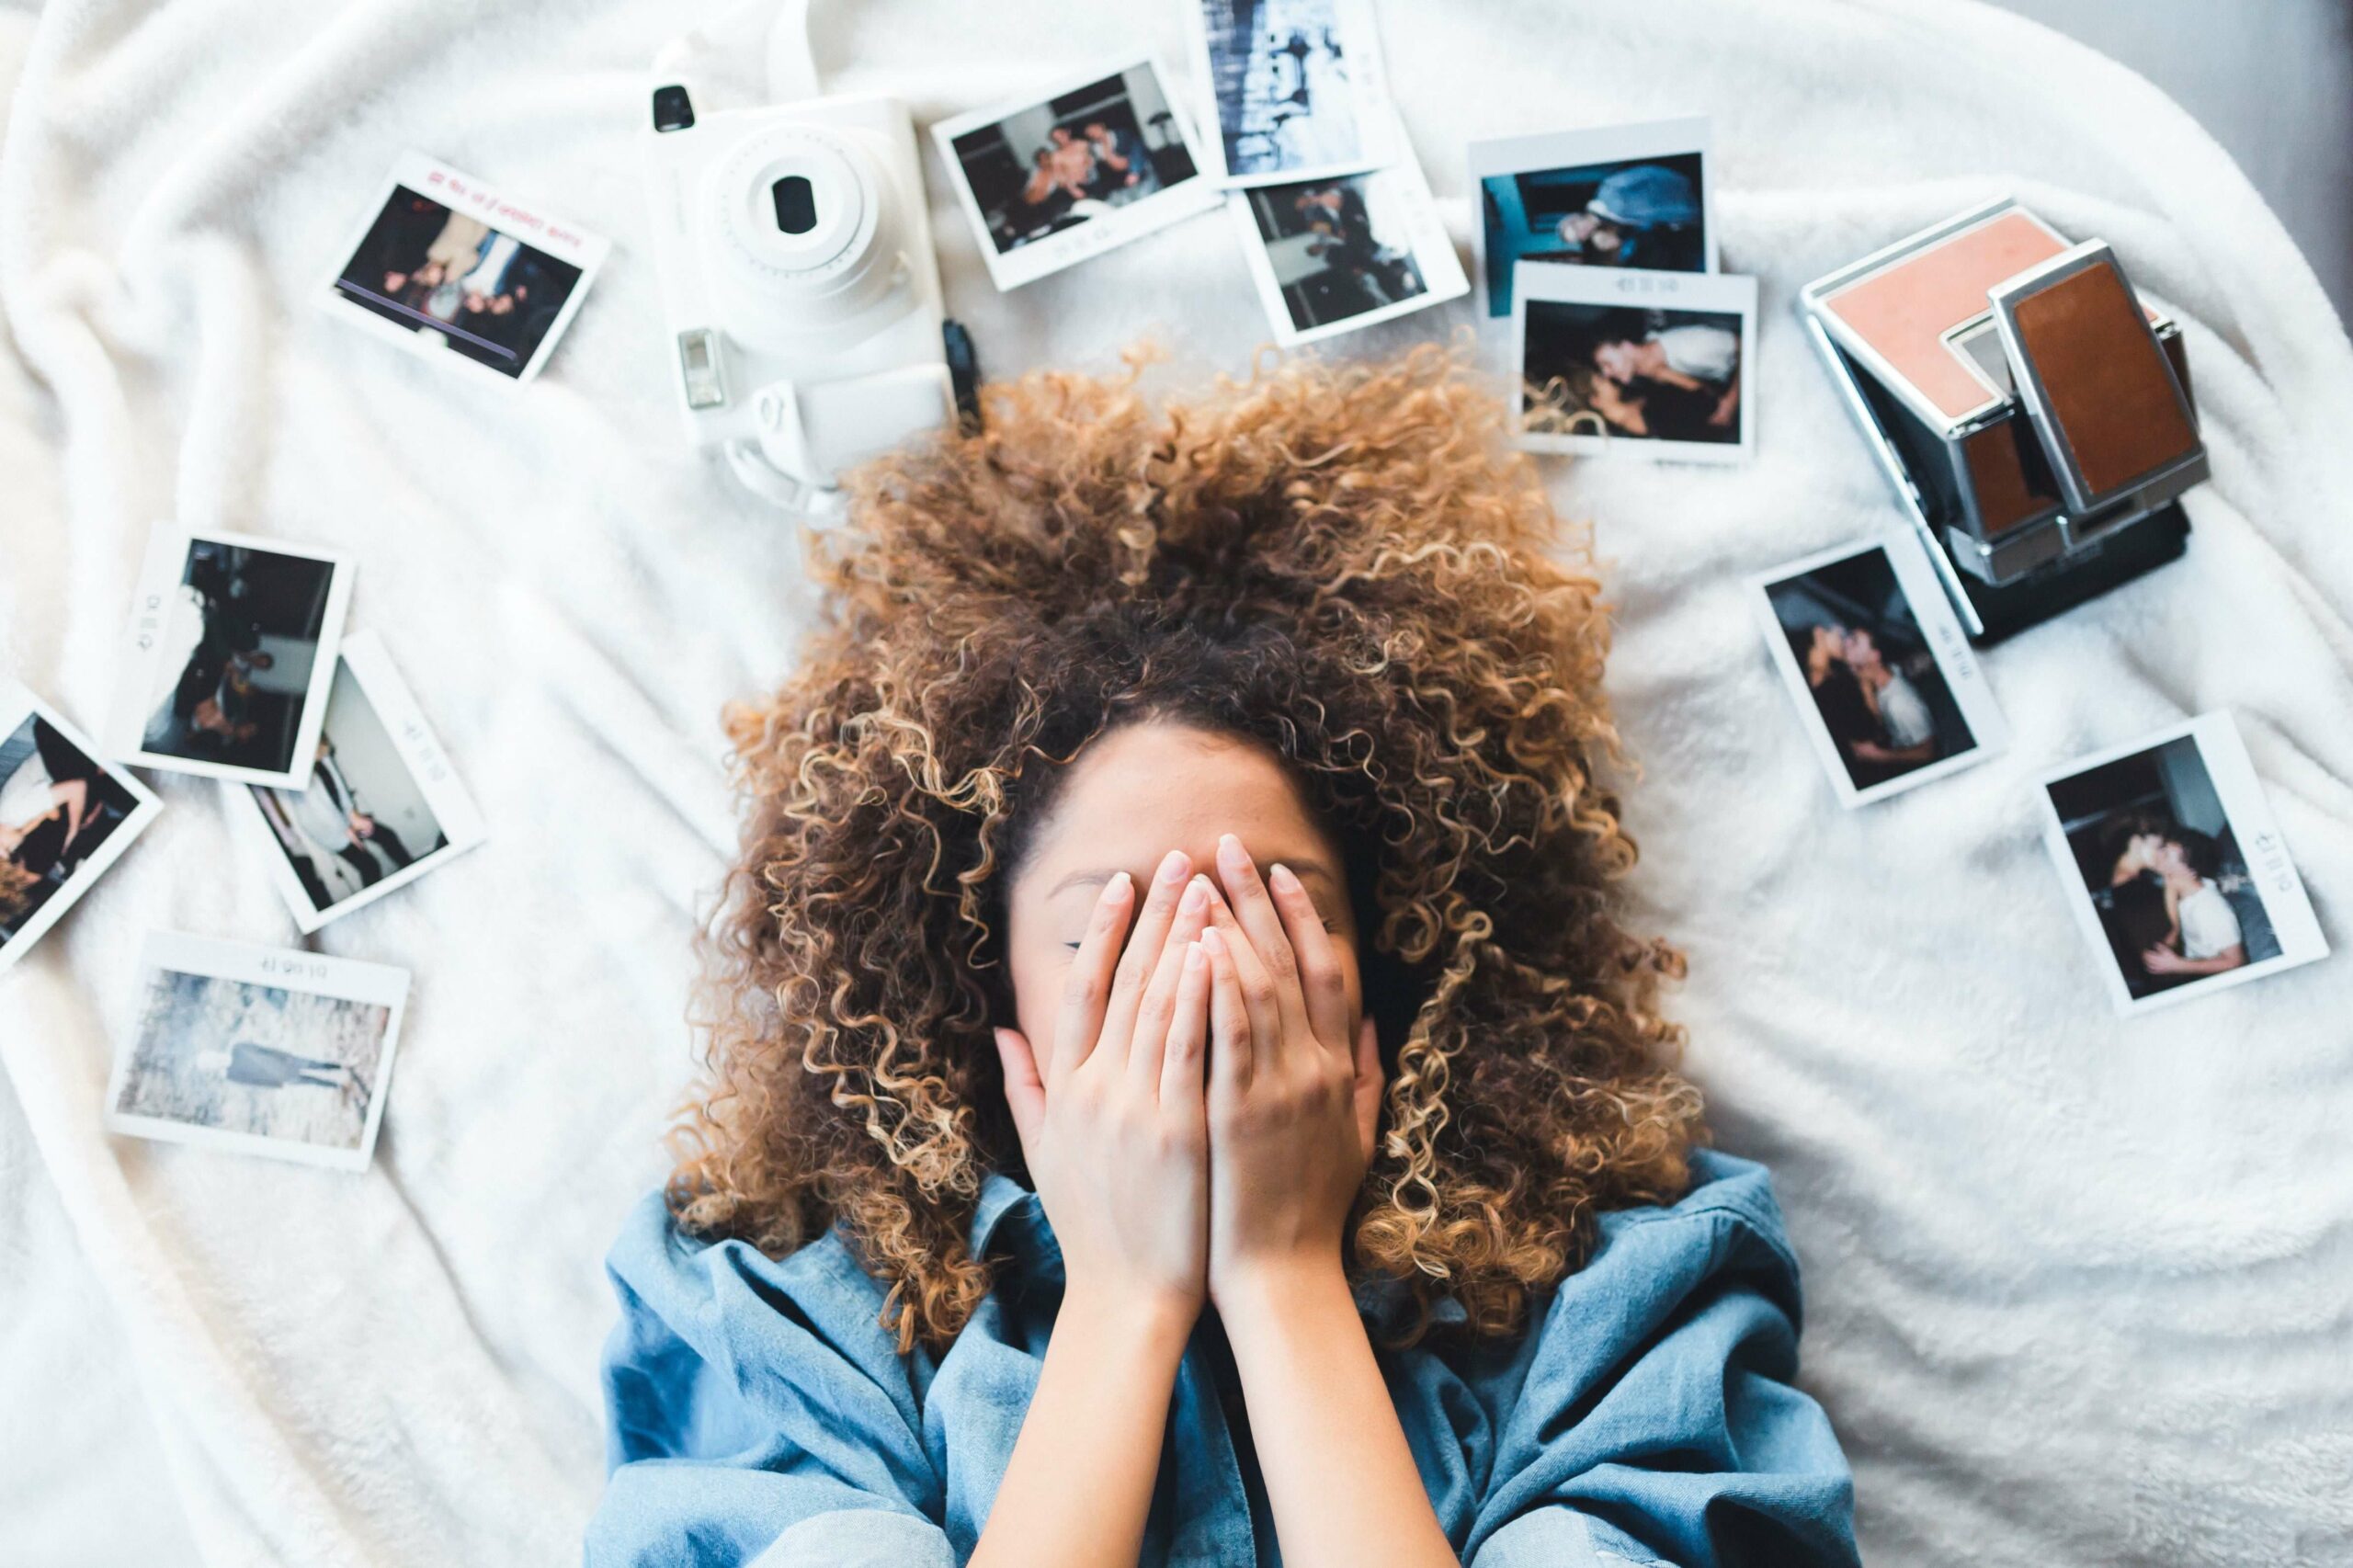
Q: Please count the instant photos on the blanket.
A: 12